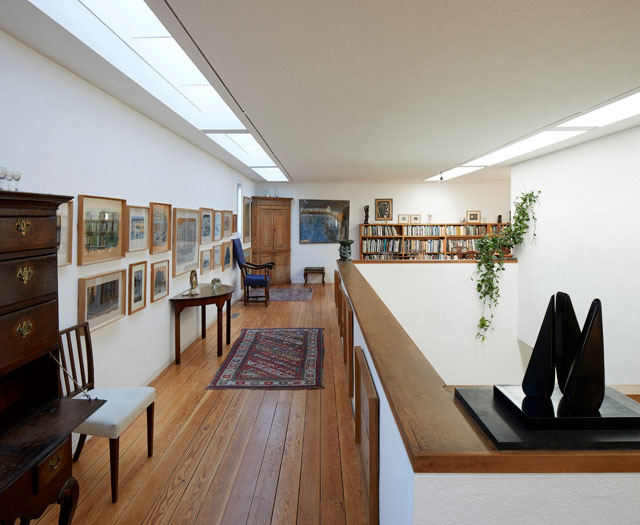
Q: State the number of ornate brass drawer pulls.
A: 4